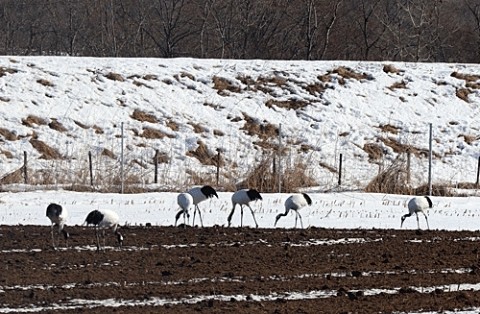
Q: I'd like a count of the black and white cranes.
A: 7